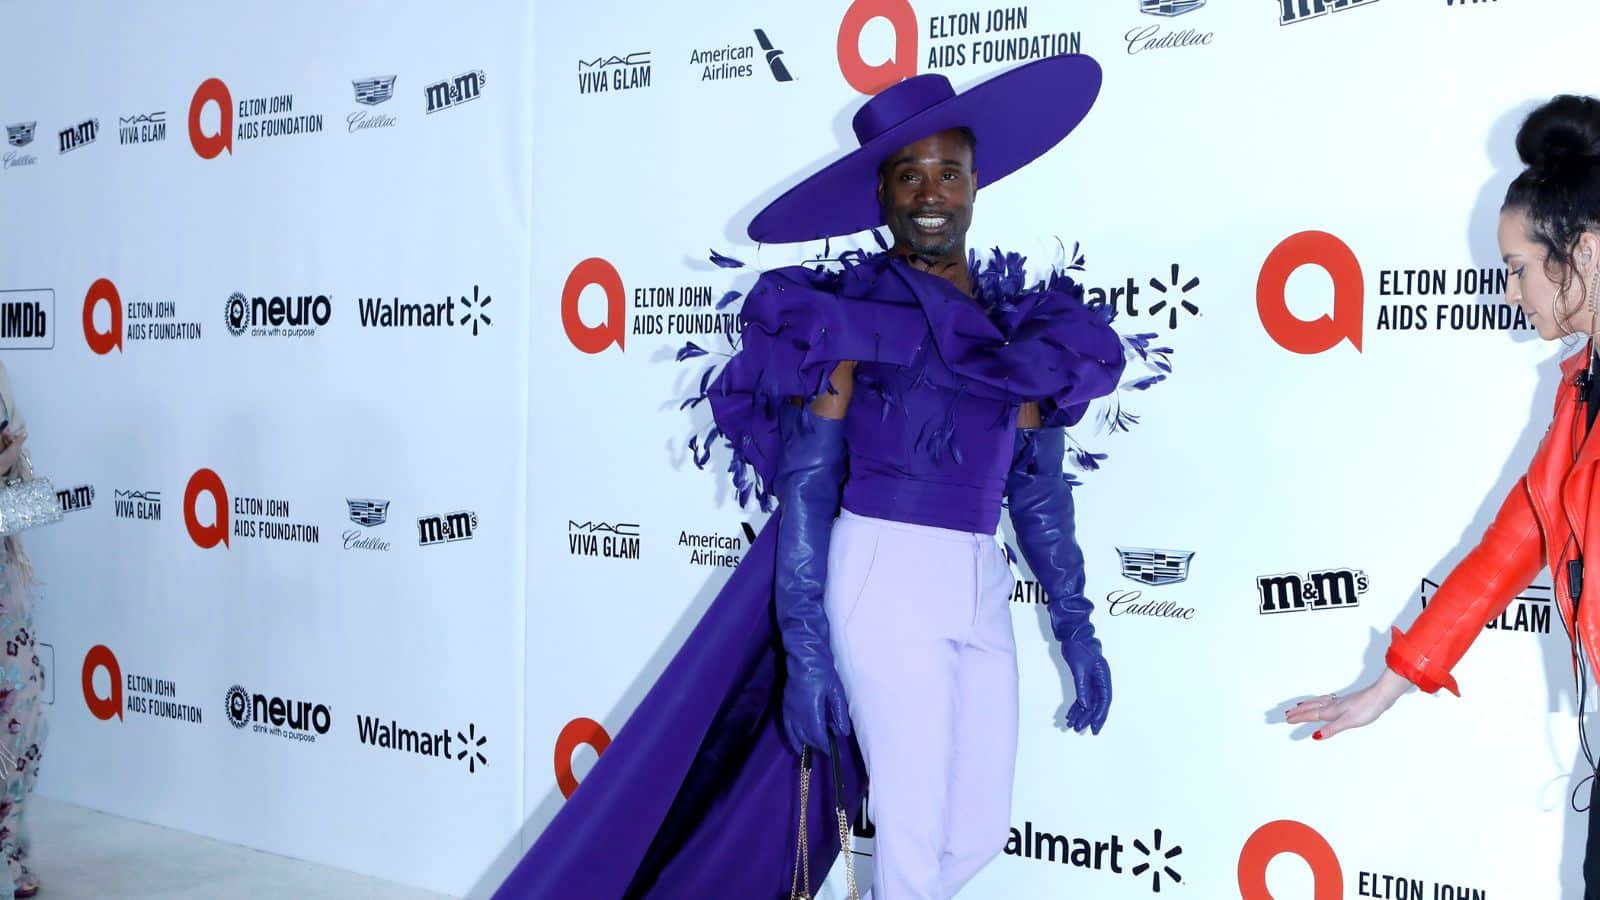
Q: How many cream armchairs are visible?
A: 0